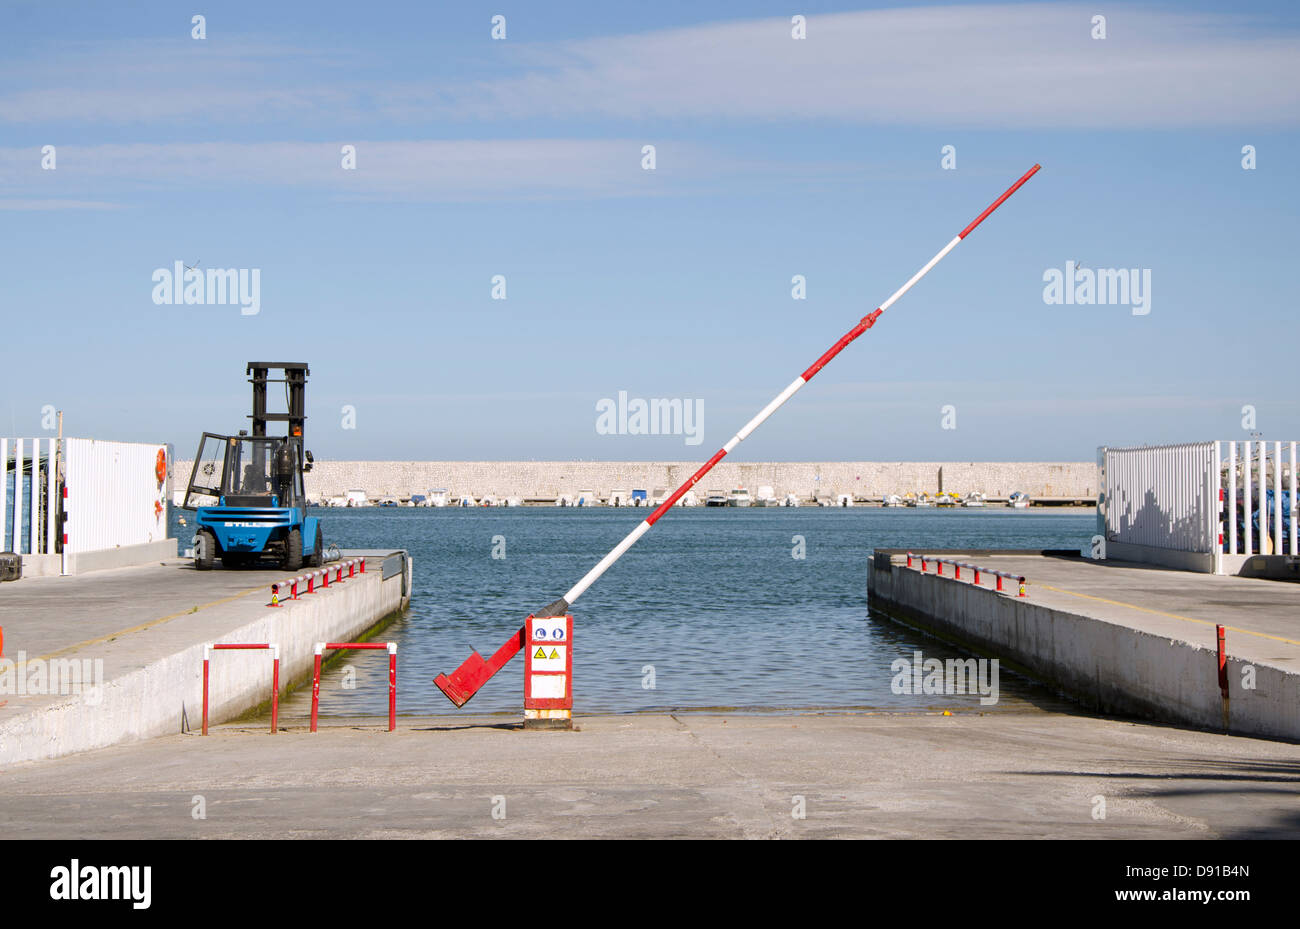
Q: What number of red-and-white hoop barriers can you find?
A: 2